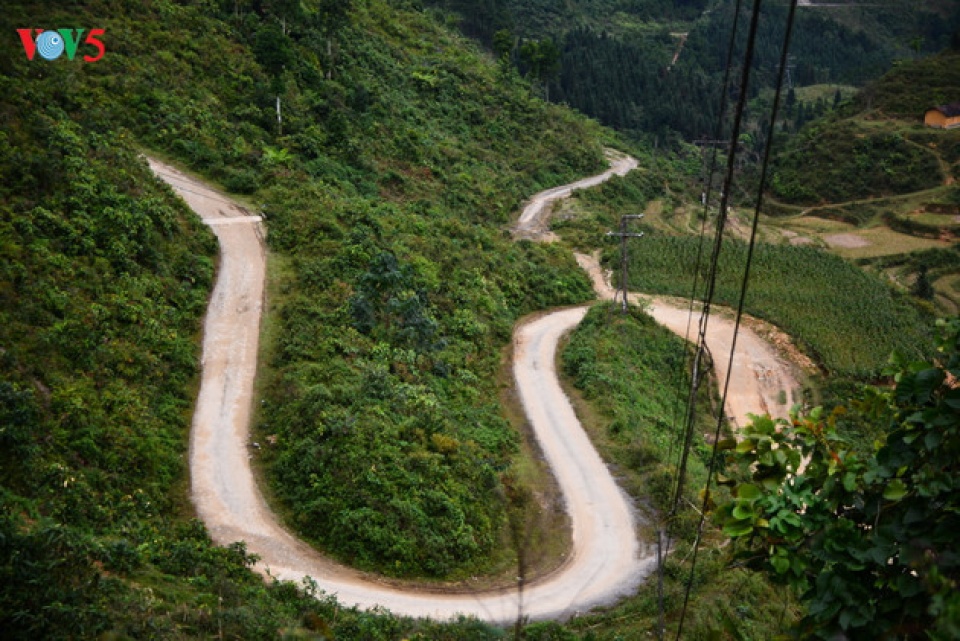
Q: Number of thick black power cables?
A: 3